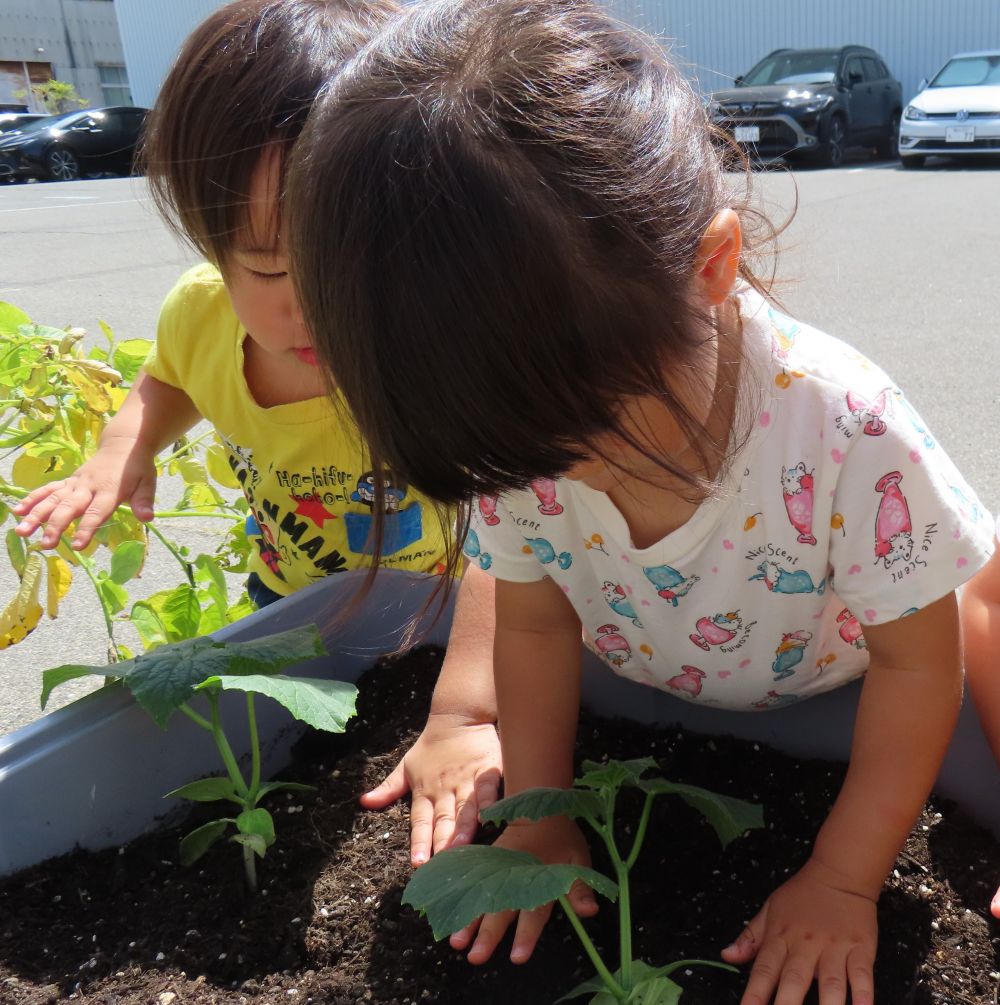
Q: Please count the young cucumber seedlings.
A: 2